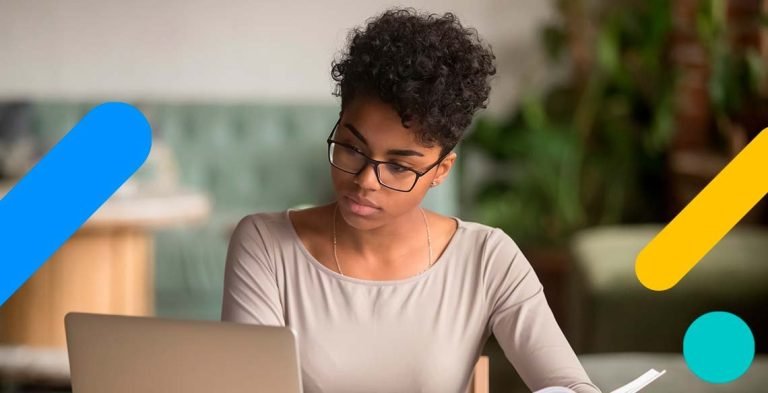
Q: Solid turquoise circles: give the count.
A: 1